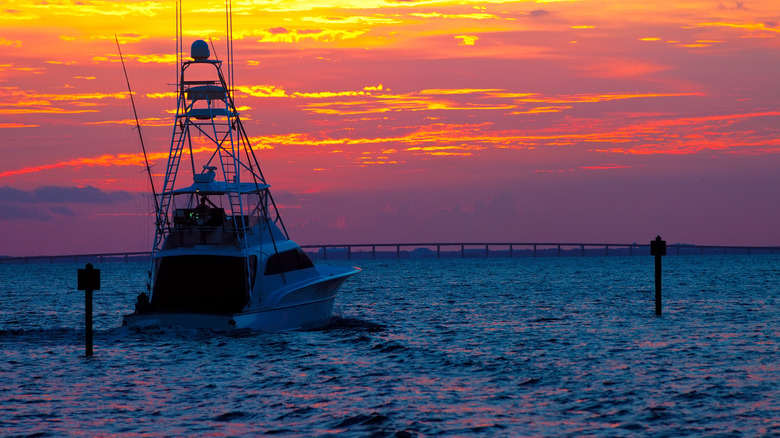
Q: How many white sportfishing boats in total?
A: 1